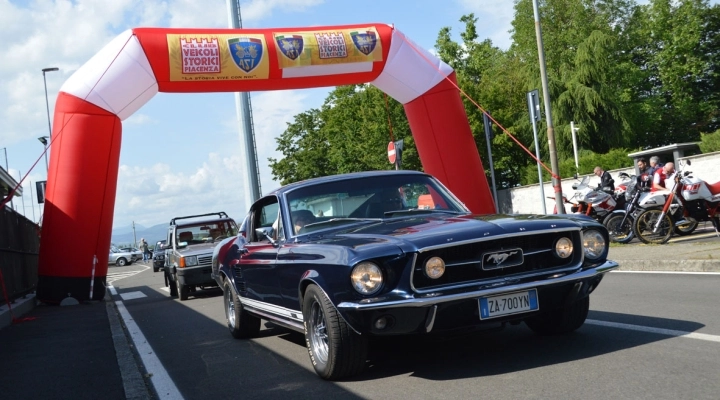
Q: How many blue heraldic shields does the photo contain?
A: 3